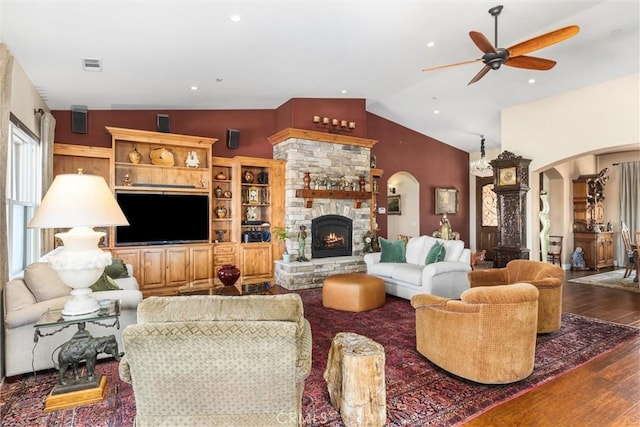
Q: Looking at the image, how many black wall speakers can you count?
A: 3